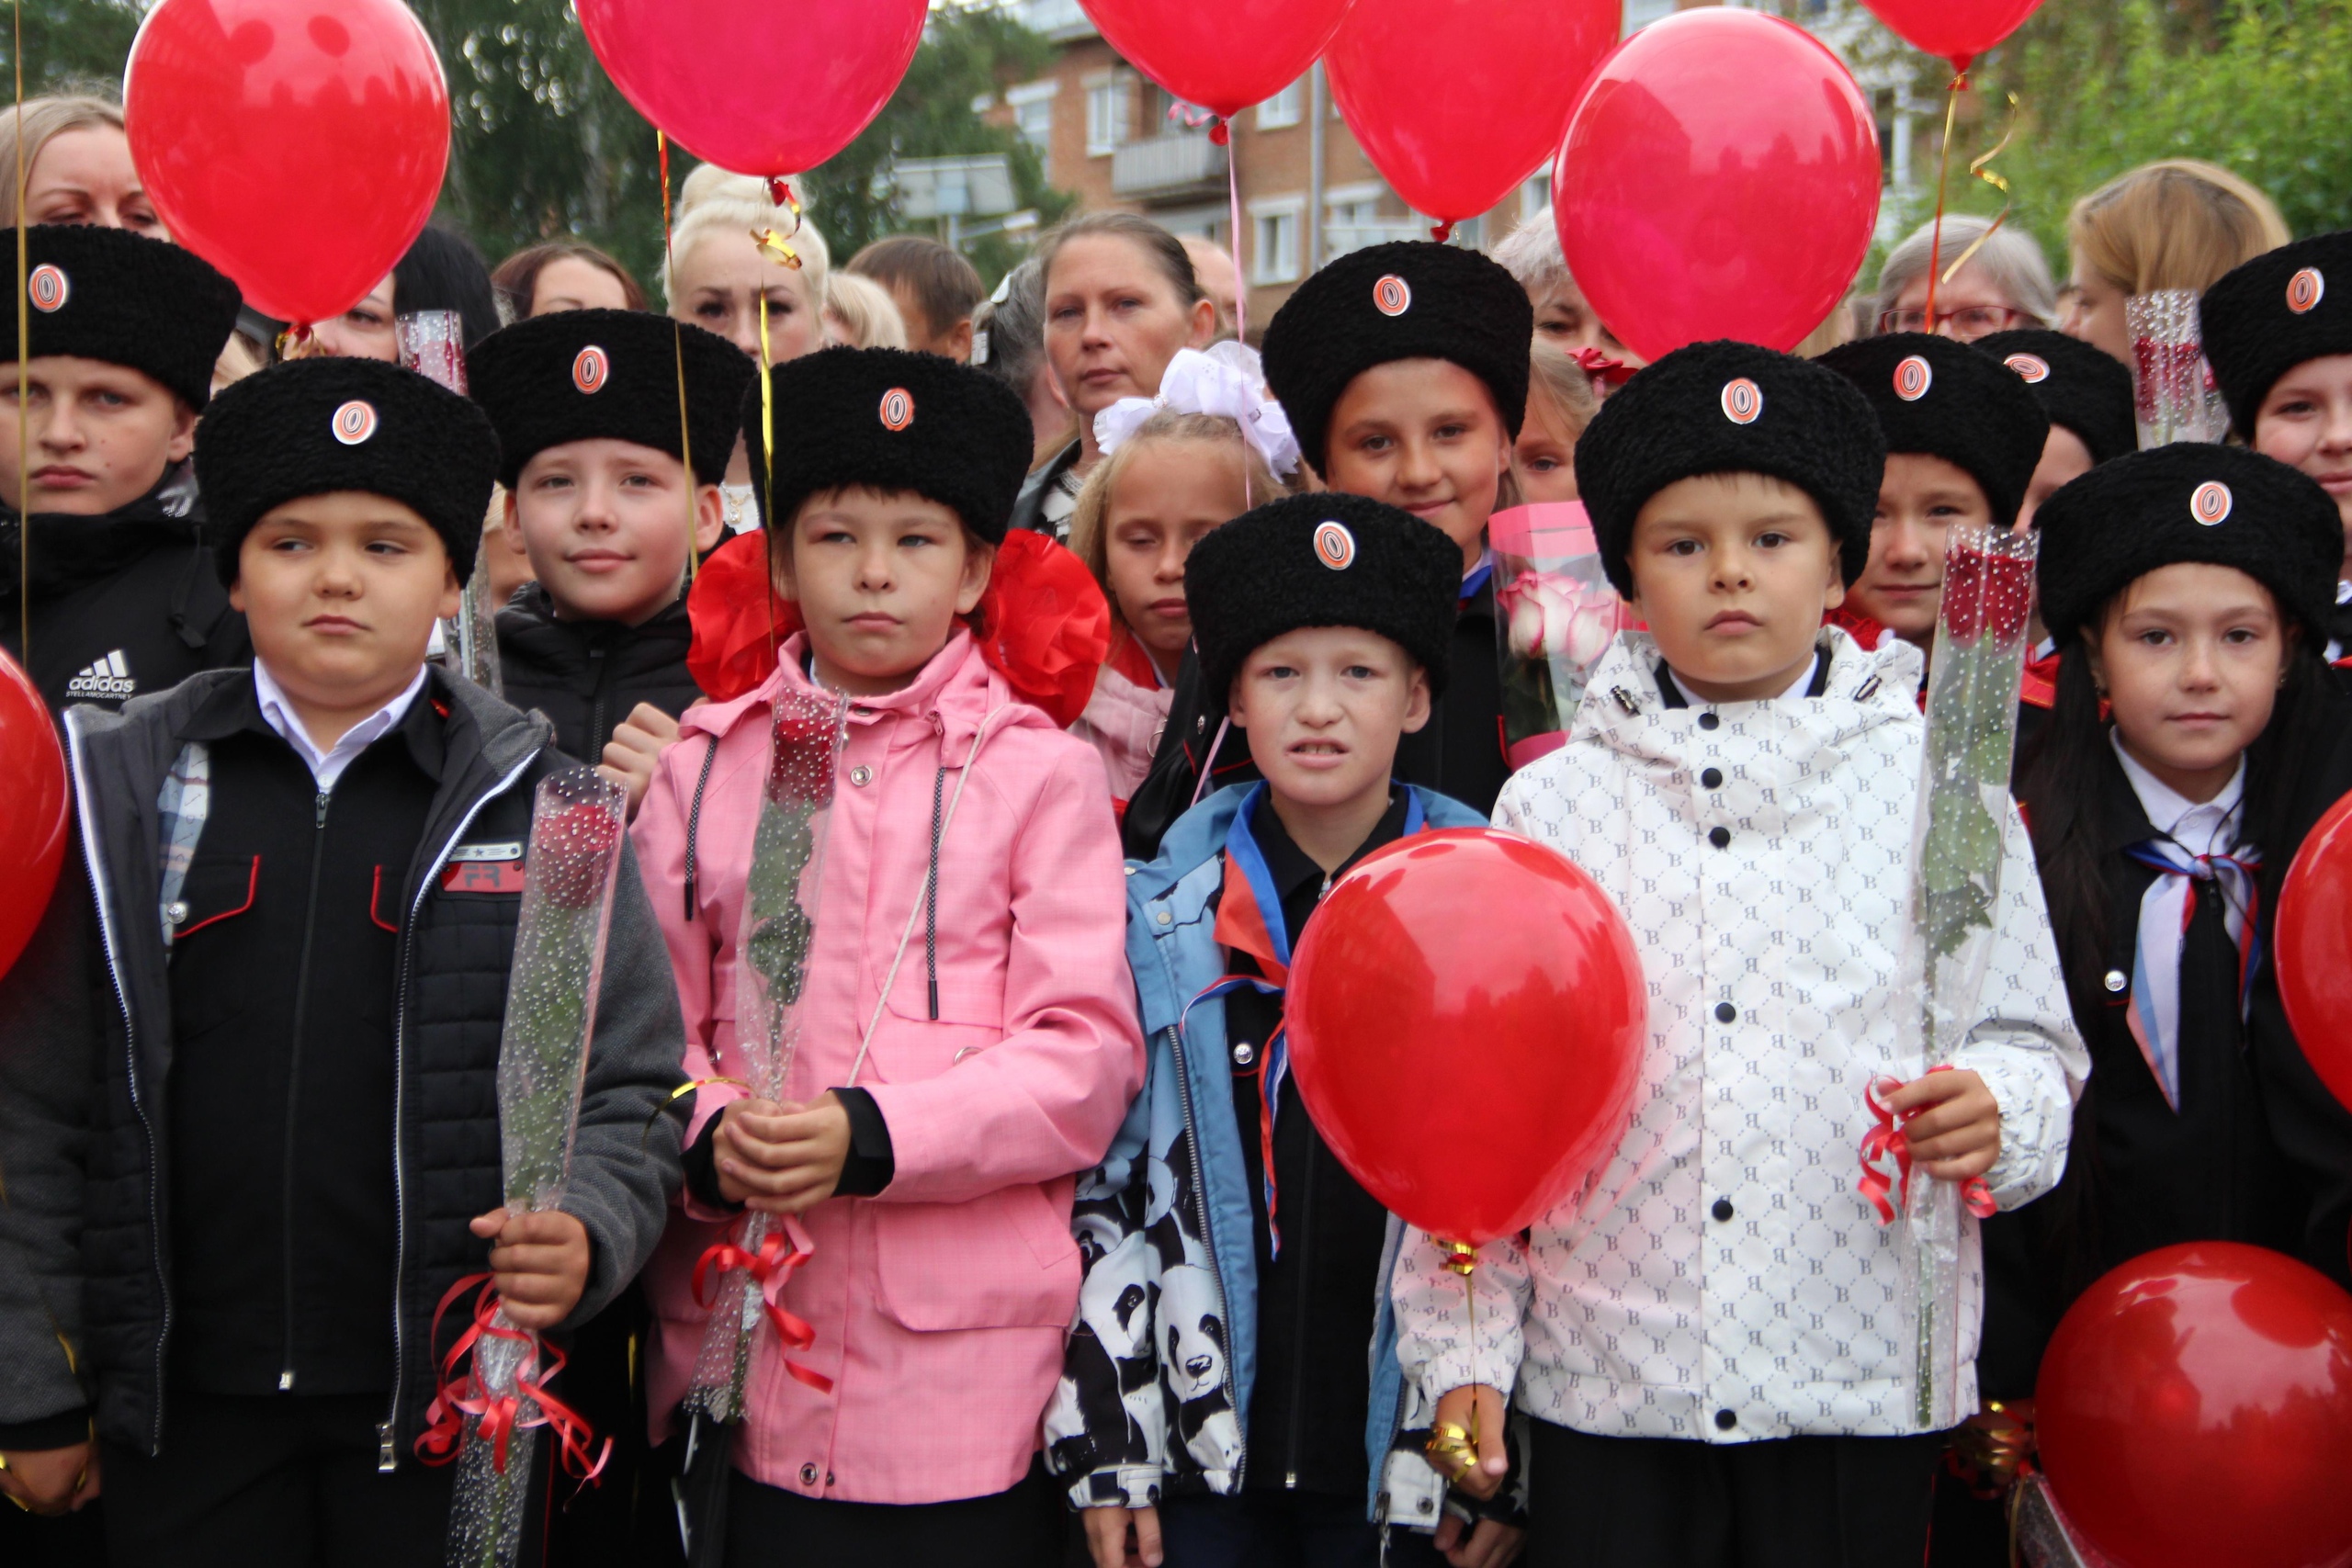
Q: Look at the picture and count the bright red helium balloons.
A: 10